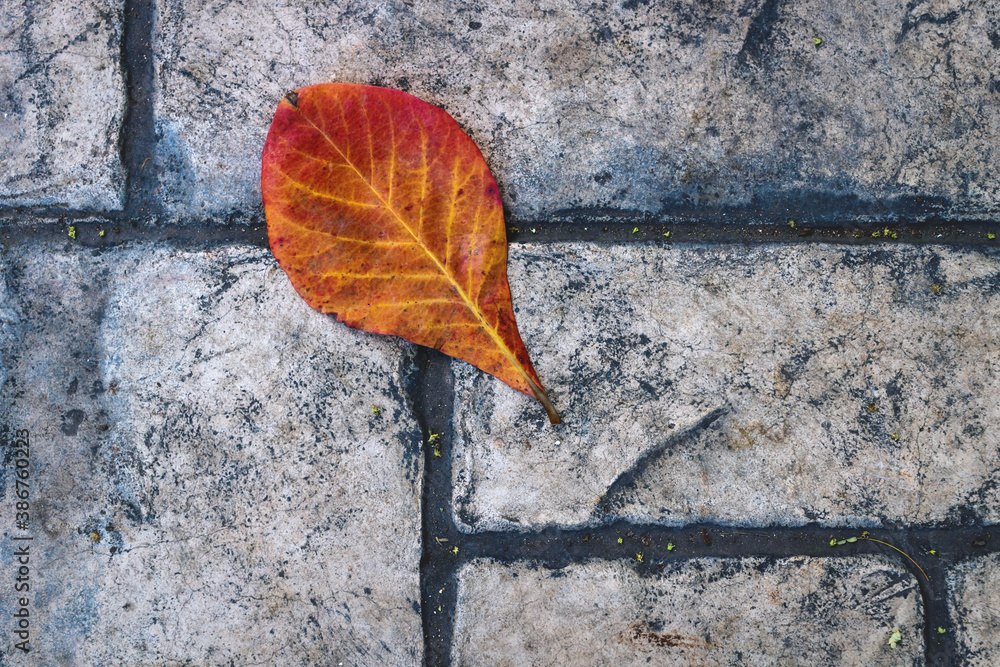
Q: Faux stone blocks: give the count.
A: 6